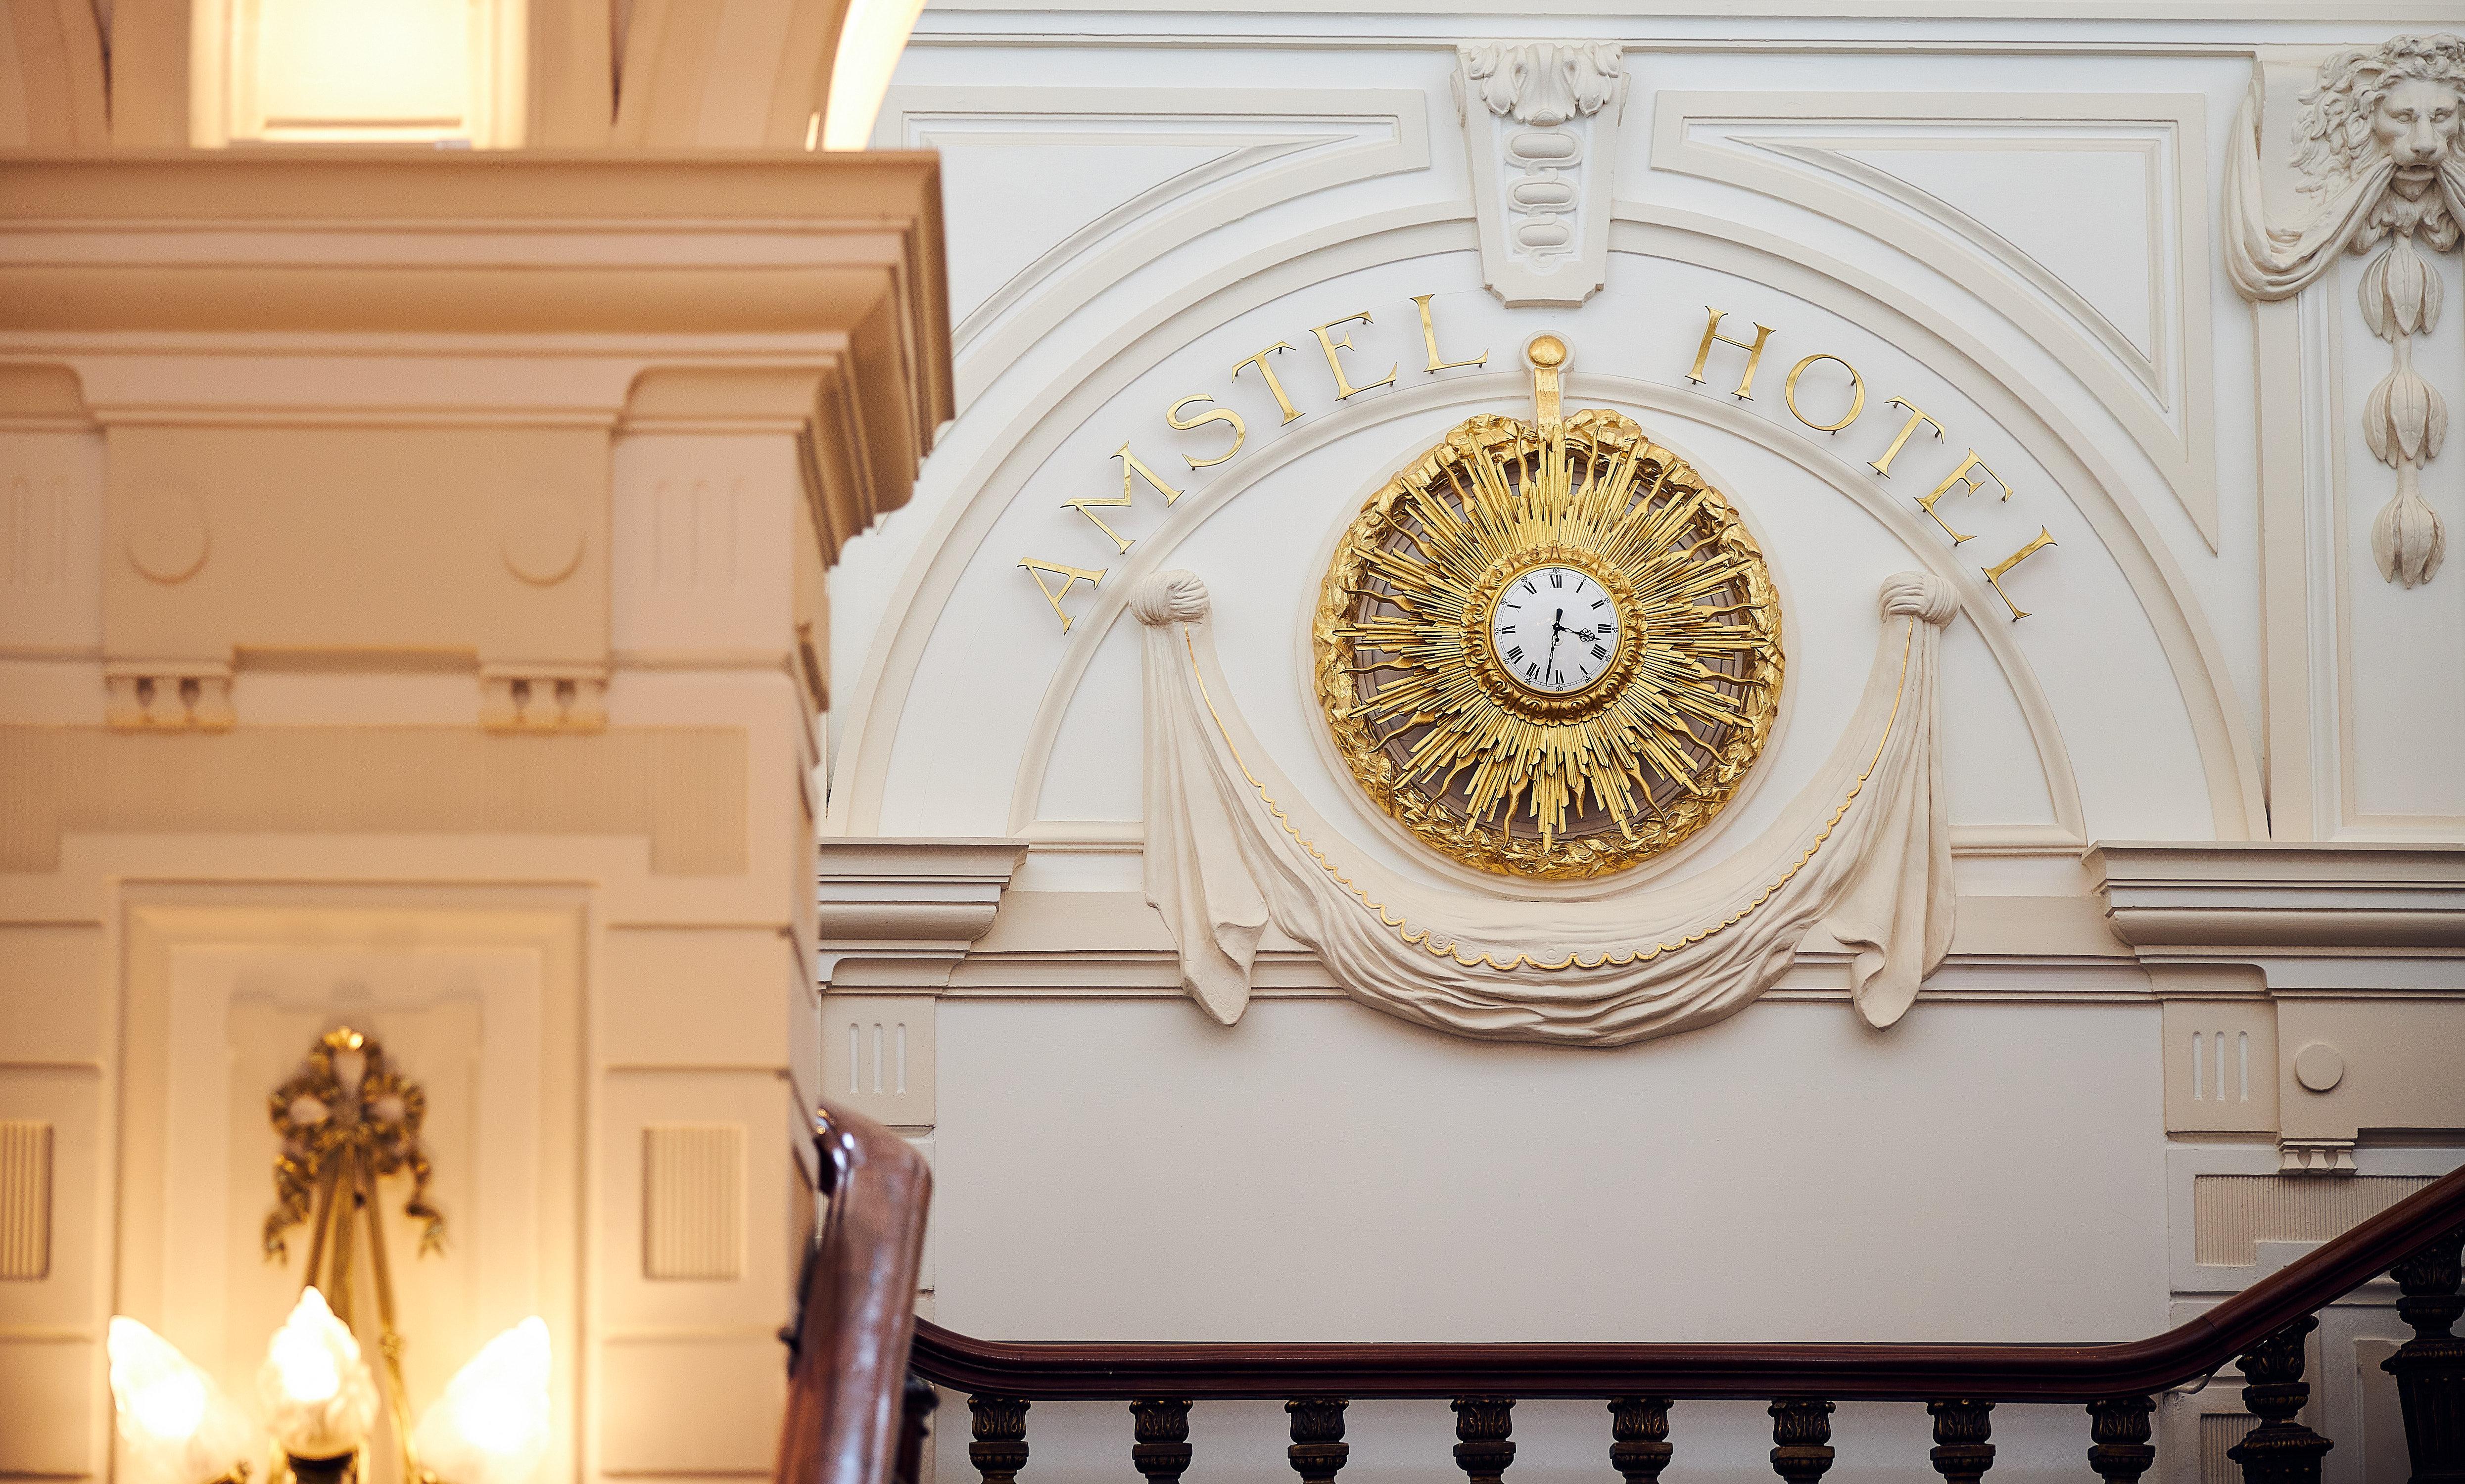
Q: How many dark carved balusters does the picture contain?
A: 10